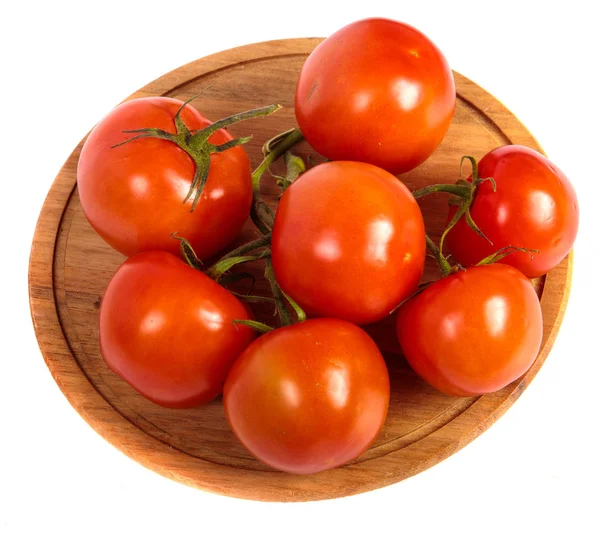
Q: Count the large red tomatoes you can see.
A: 7